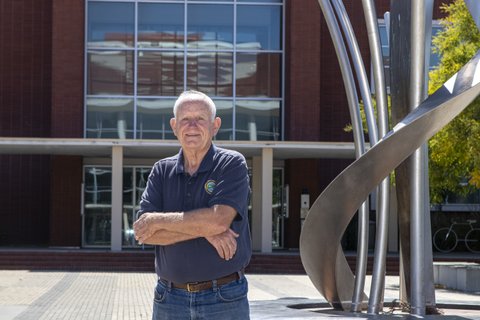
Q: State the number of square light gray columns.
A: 2